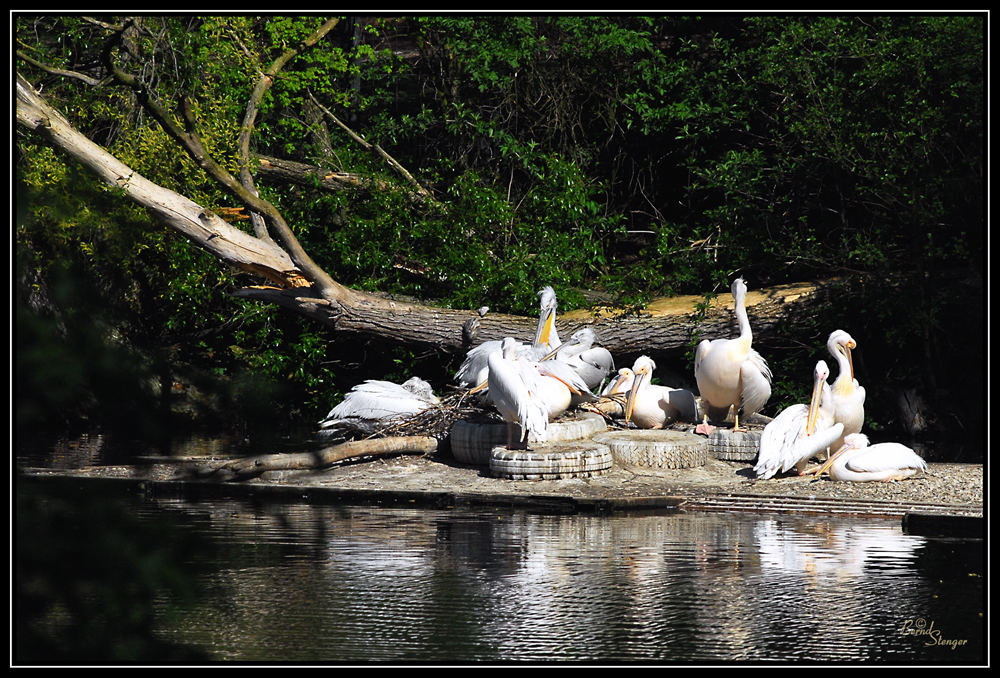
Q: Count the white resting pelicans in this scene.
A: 11